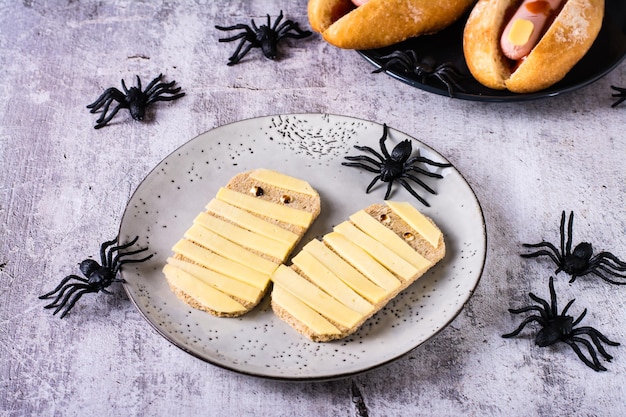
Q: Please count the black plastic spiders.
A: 8